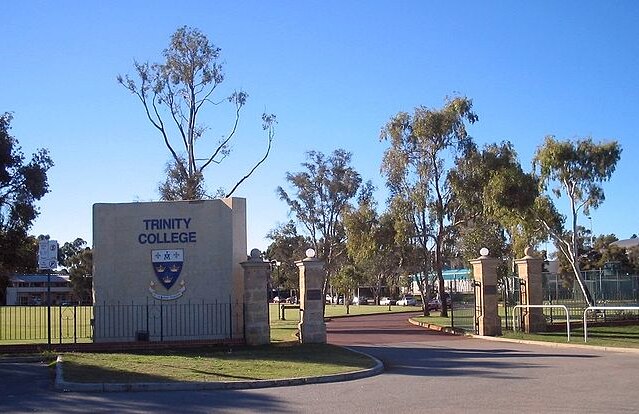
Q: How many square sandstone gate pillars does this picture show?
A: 4